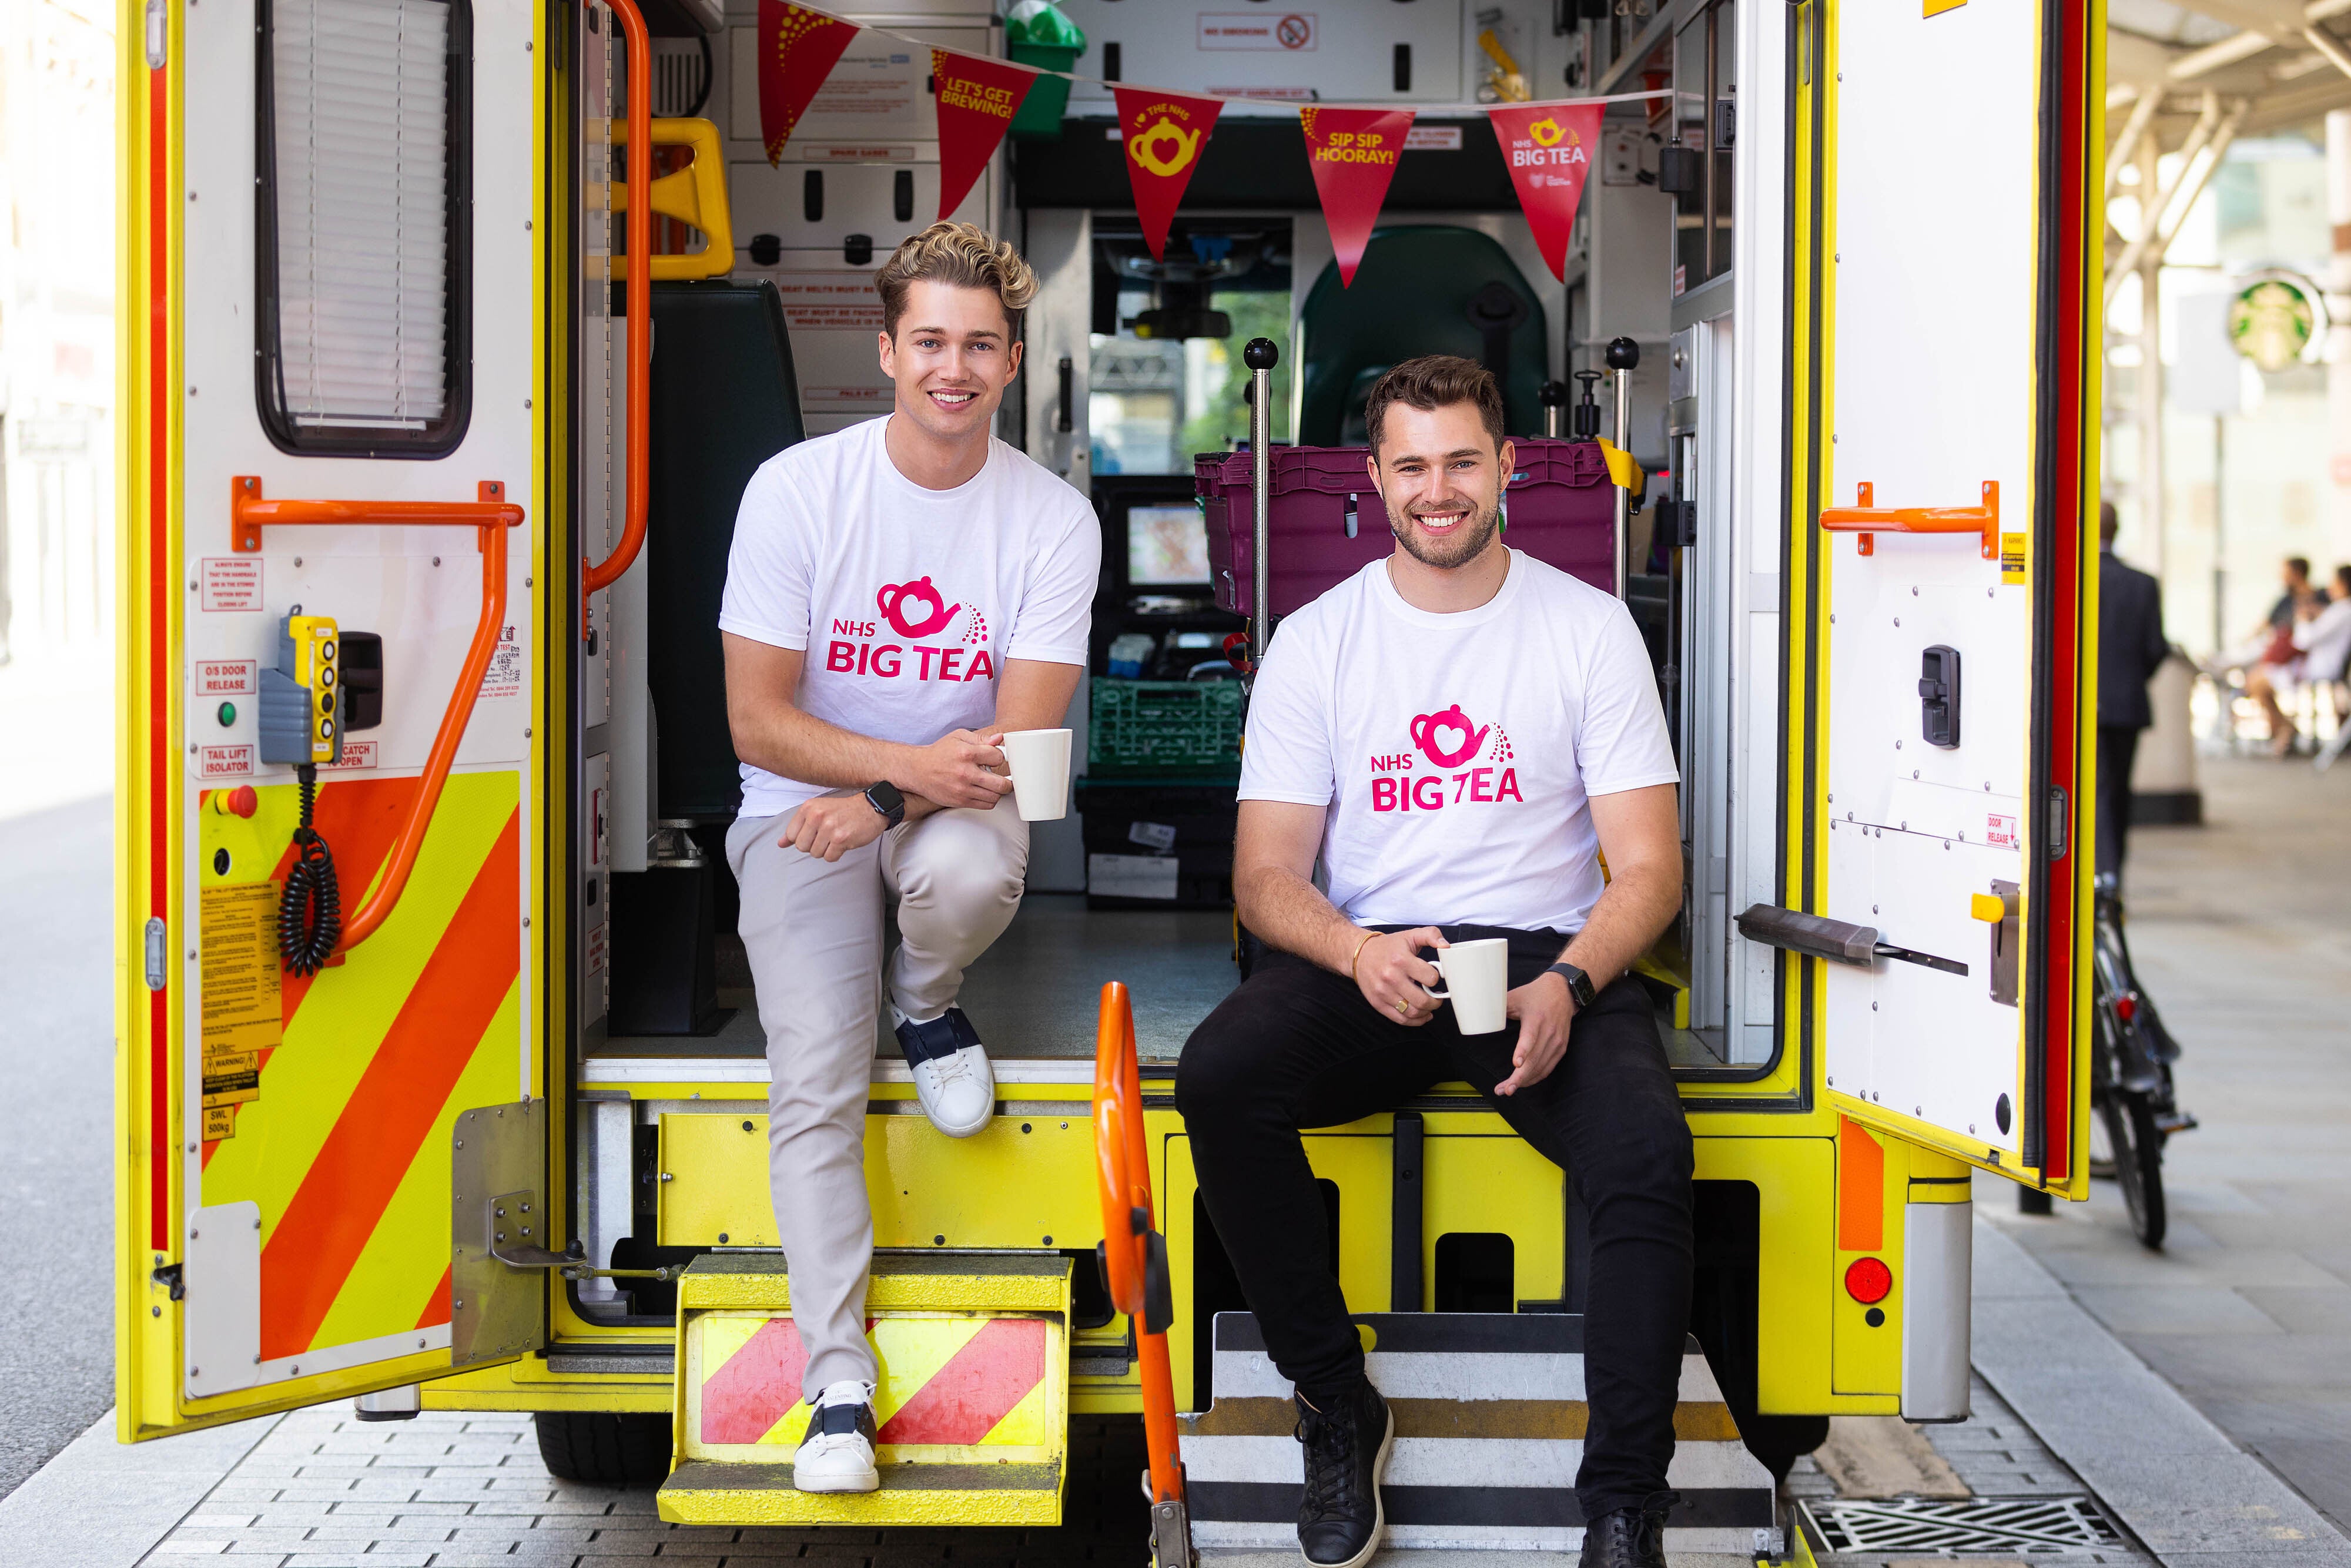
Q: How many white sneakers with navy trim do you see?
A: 2